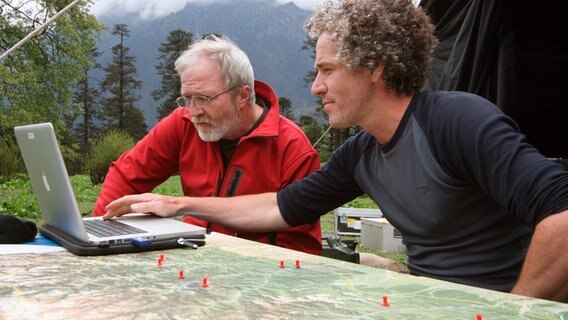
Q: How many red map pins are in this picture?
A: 8